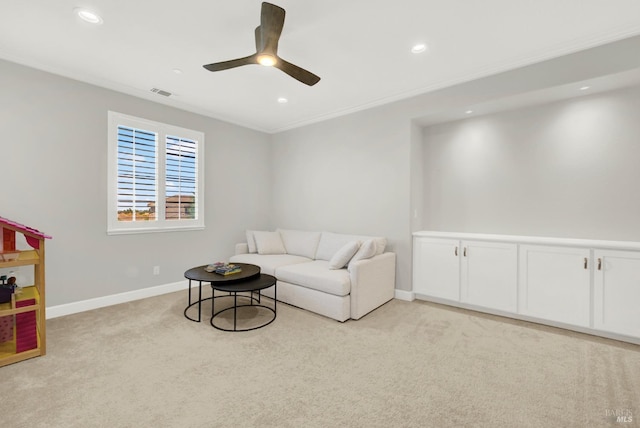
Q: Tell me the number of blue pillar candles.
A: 0